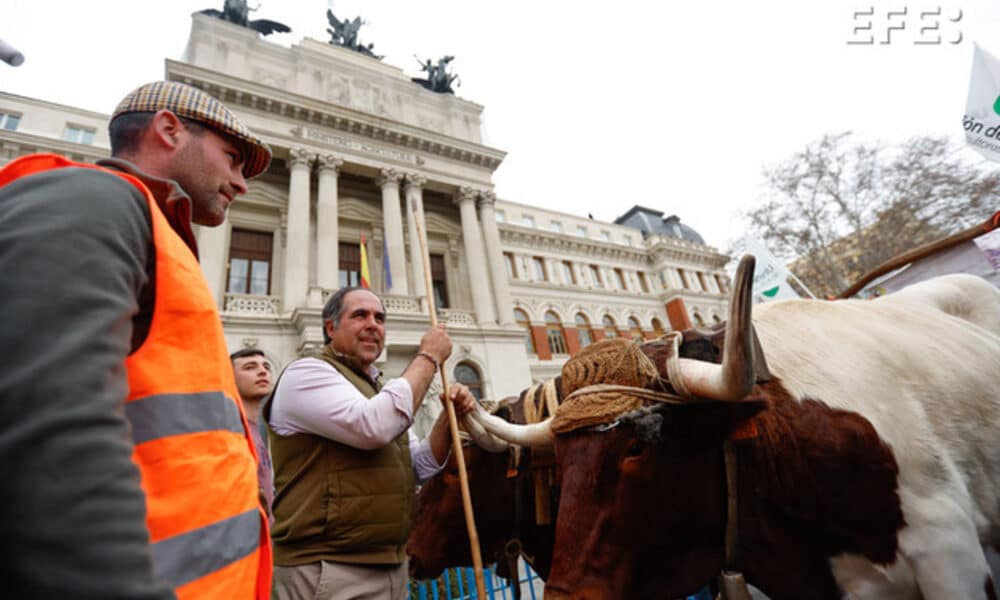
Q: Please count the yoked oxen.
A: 2